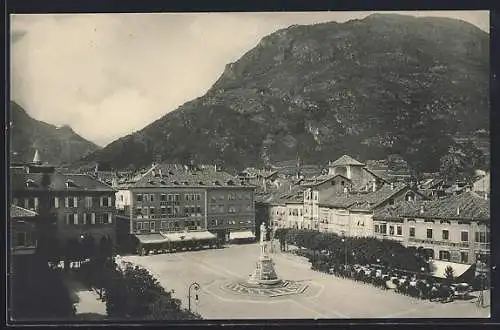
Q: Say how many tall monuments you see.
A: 1